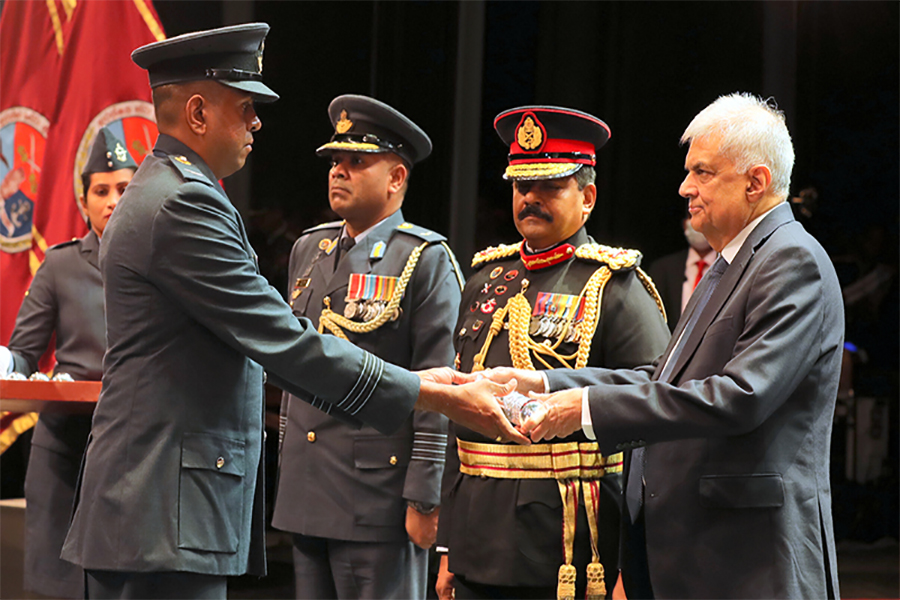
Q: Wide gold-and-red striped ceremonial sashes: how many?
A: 1